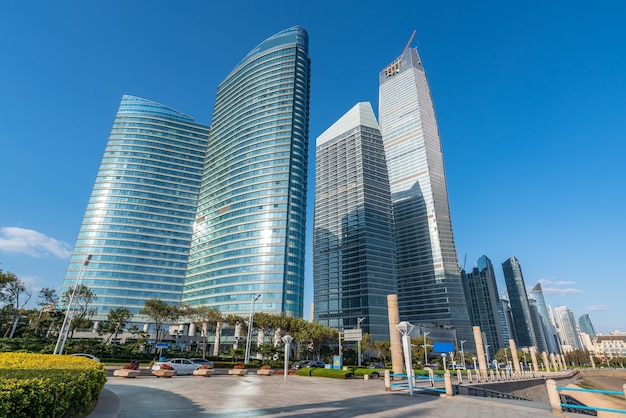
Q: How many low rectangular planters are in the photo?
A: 5